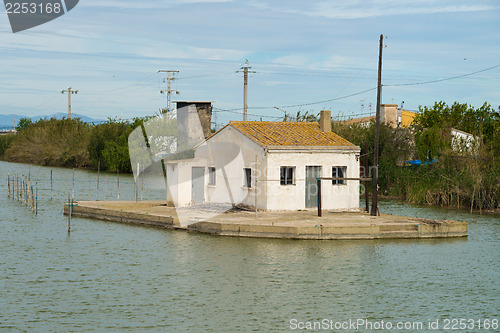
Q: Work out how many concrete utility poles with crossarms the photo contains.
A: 3